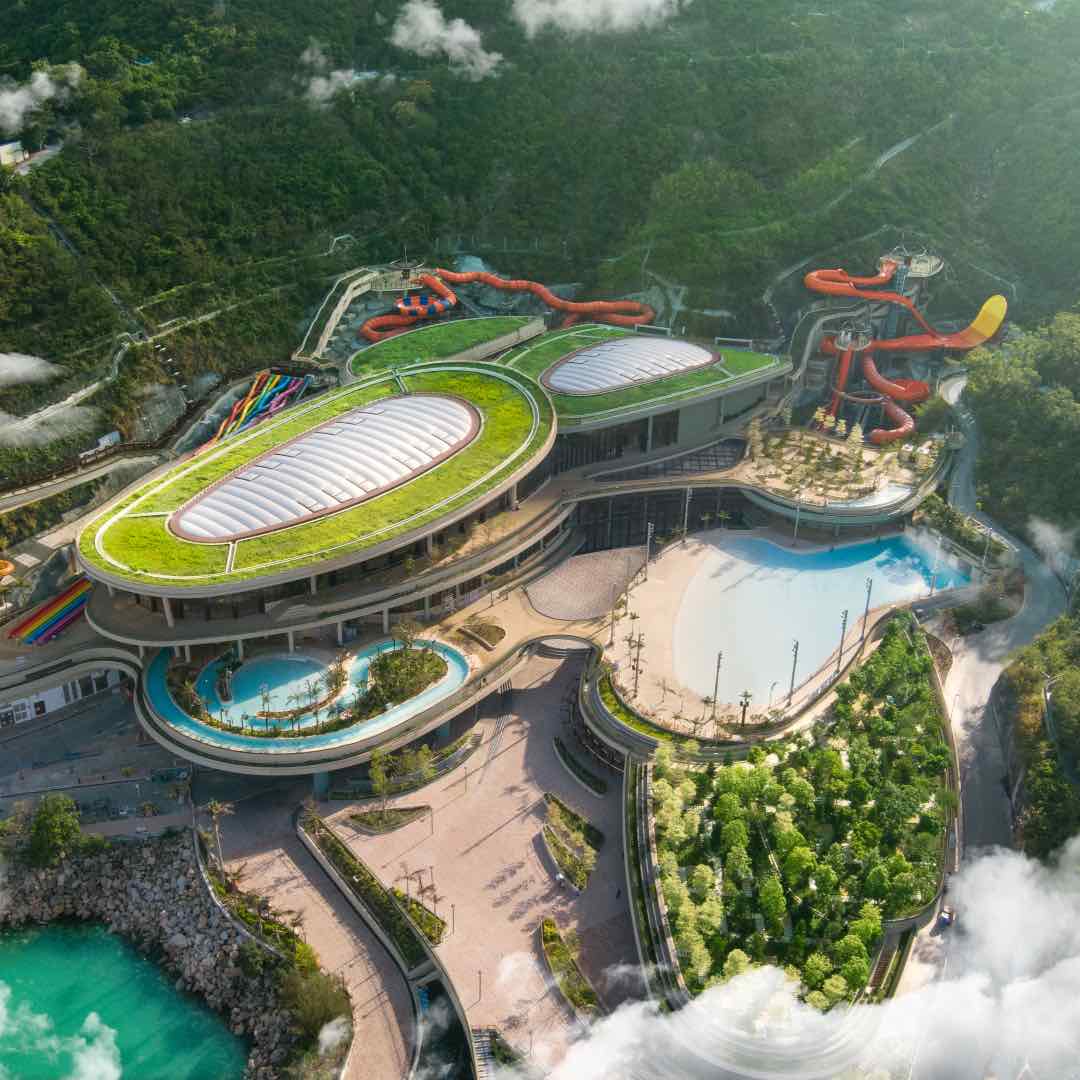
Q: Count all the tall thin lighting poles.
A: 12